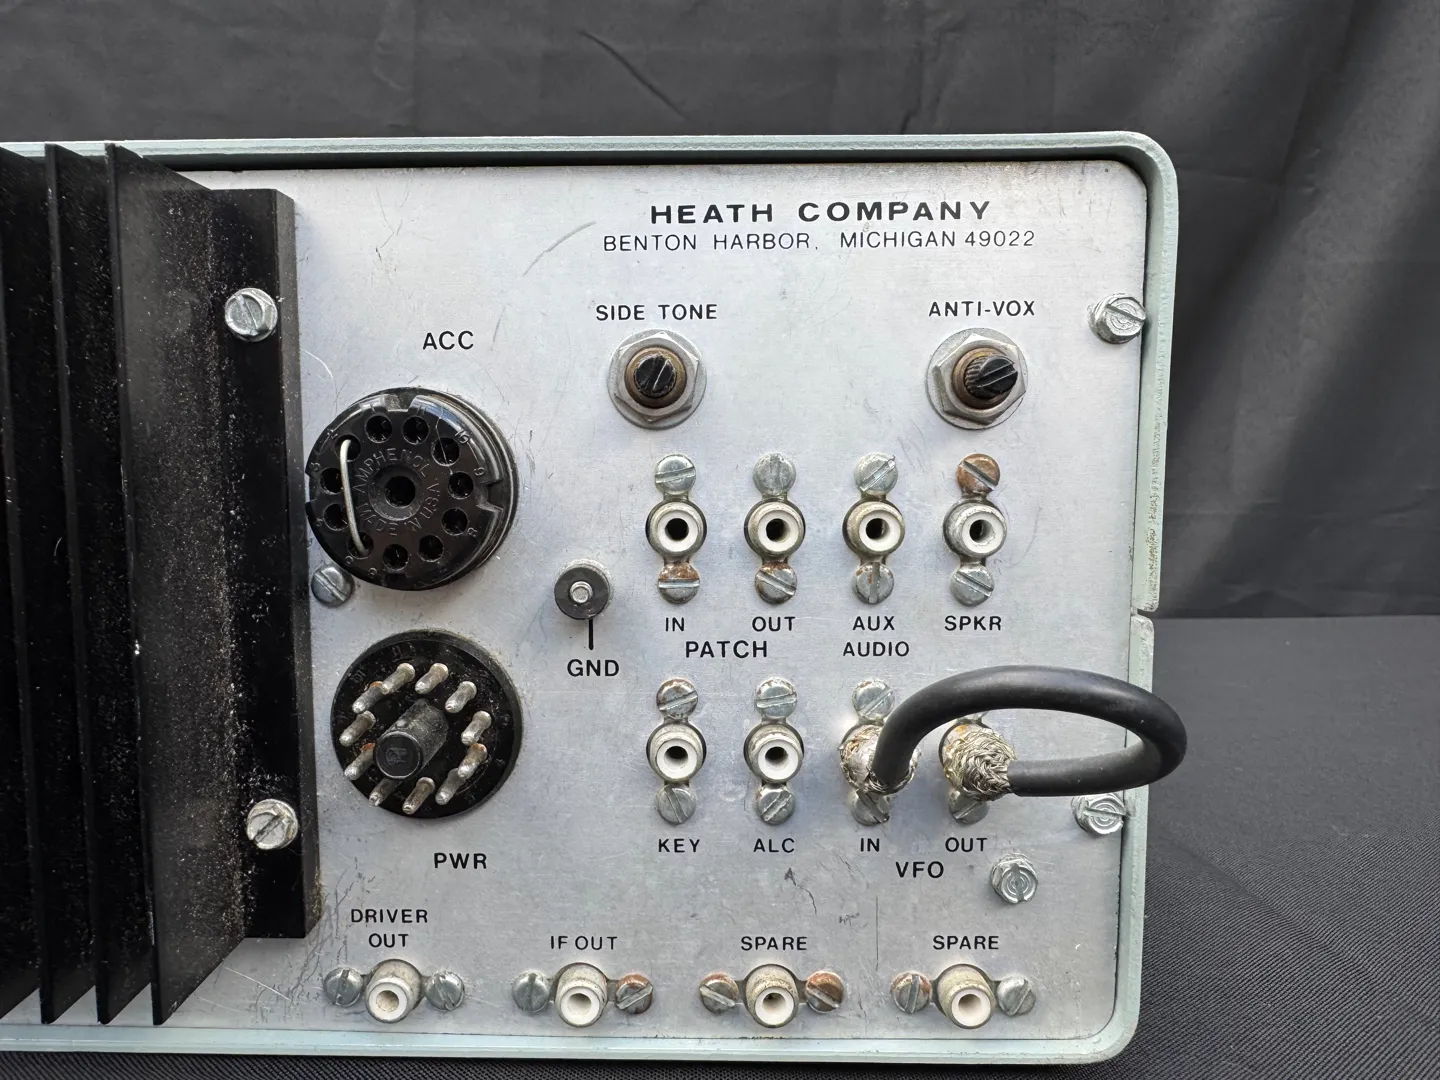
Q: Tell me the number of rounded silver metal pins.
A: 11